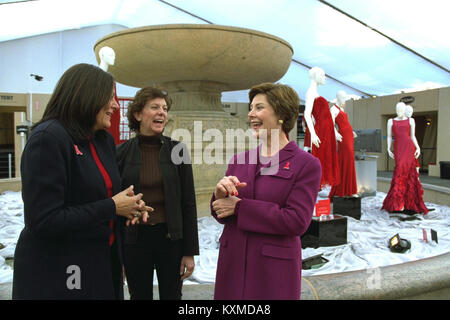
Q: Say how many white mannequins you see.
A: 5